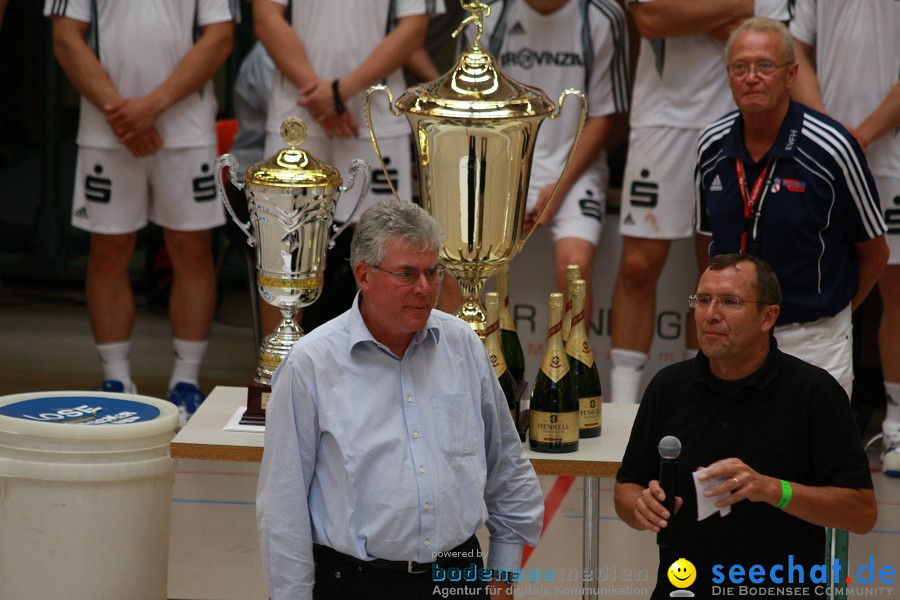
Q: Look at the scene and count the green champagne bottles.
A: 5